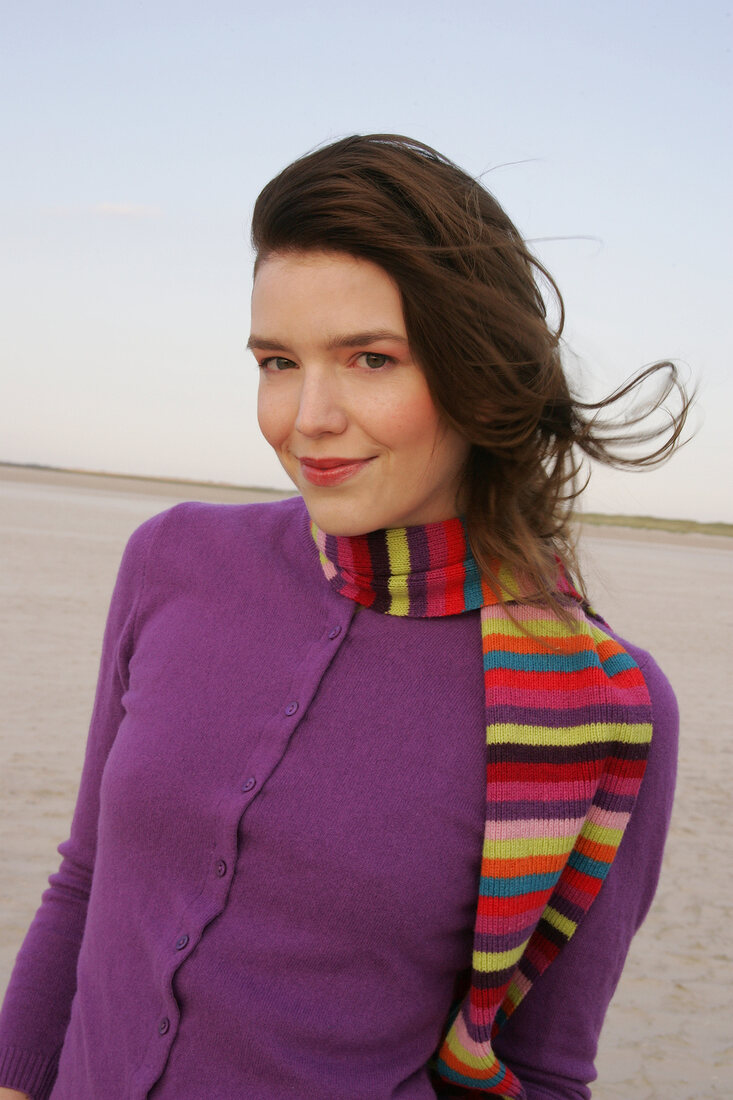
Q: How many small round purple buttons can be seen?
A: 6